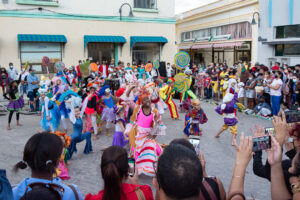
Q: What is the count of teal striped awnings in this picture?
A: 3